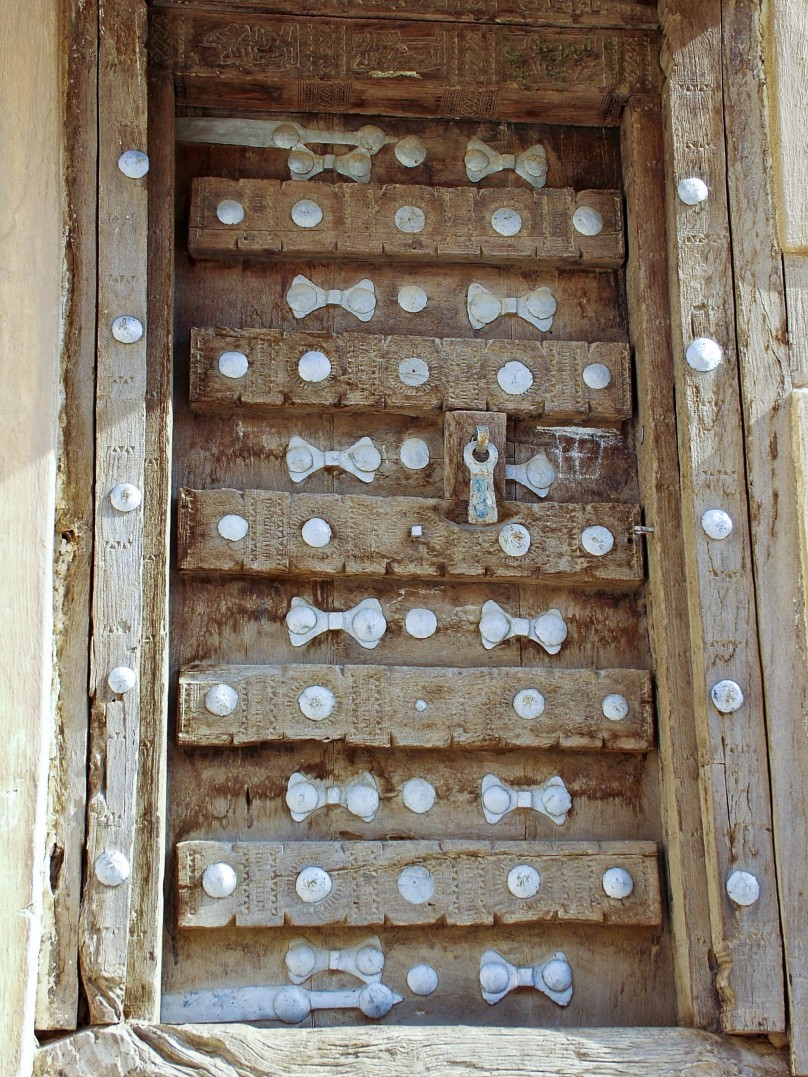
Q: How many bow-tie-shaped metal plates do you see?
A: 12